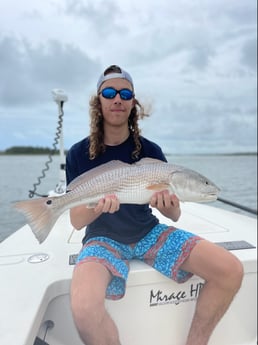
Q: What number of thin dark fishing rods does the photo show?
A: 1